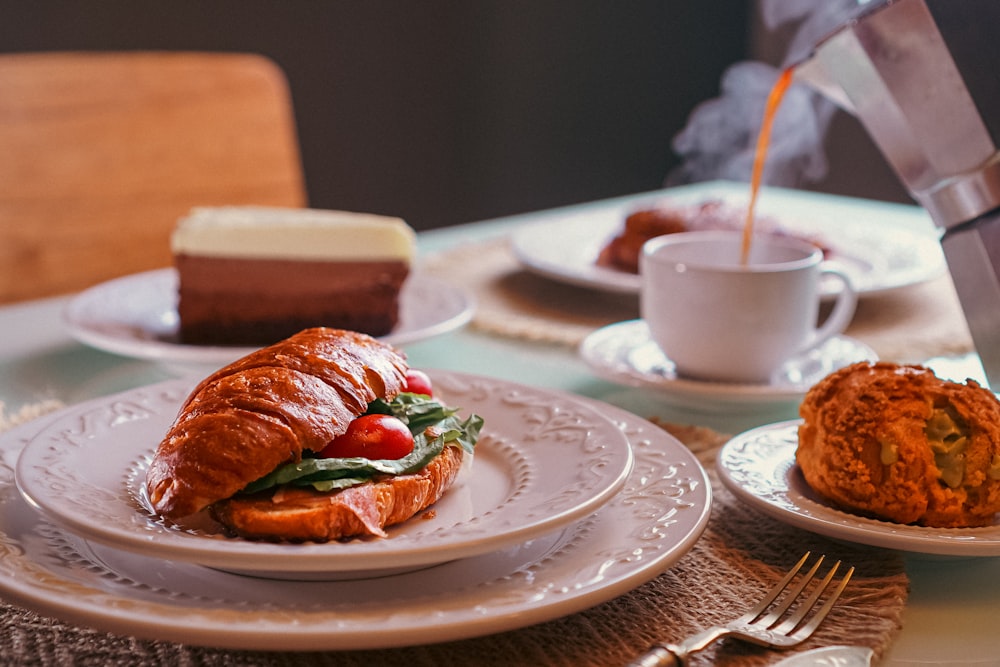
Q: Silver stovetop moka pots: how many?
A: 1